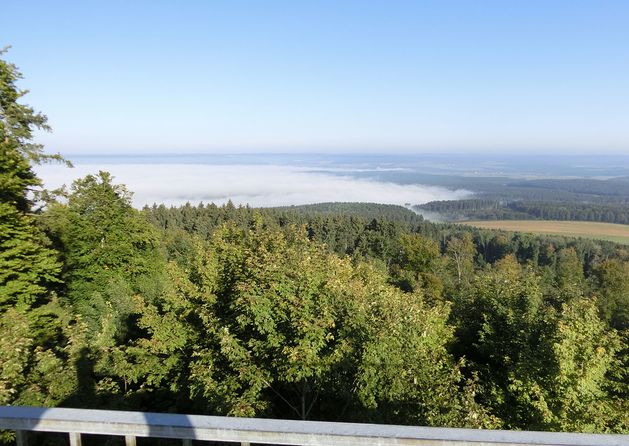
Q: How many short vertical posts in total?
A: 5